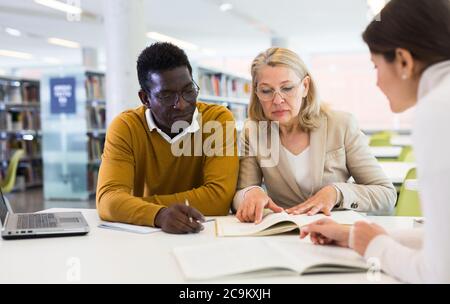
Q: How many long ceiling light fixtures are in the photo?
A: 4